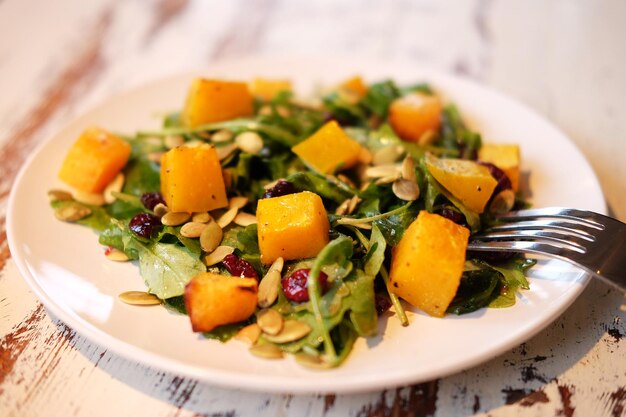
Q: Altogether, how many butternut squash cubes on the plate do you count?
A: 12